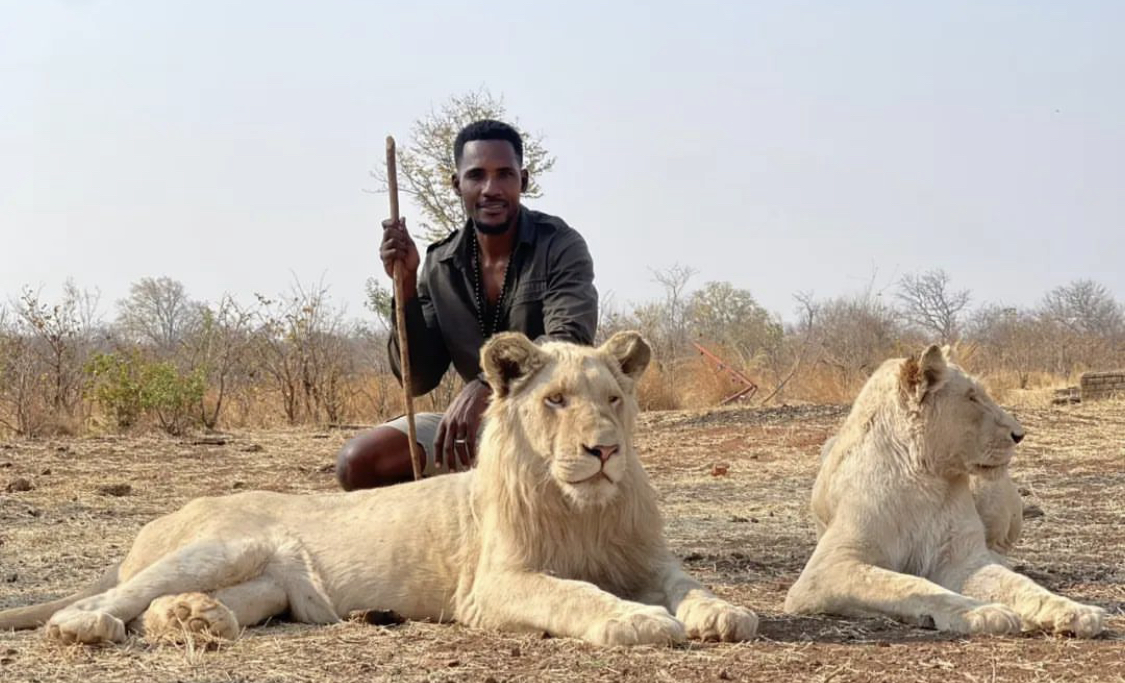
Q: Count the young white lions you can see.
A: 2